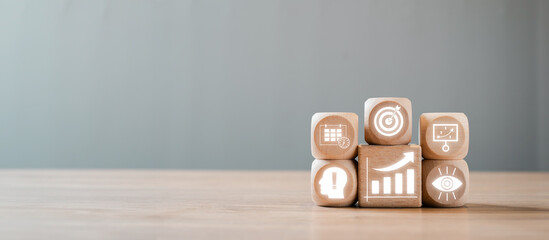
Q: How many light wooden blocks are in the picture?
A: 6